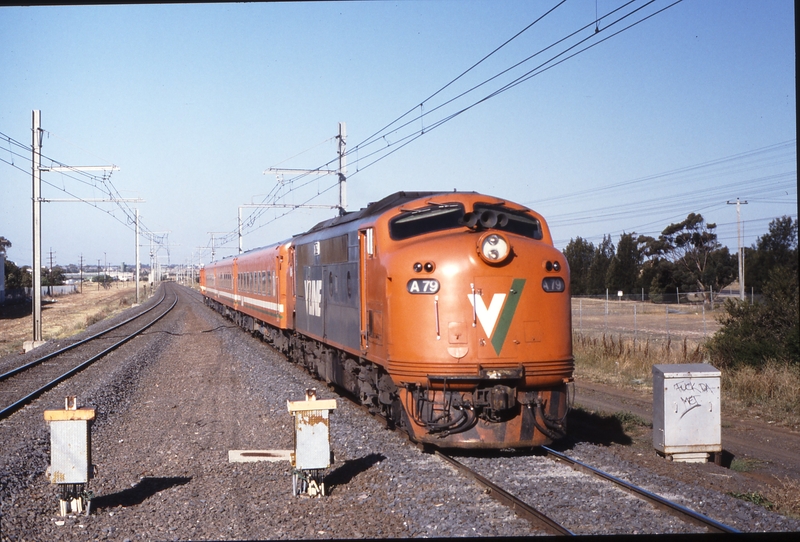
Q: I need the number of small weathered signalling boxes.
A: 2